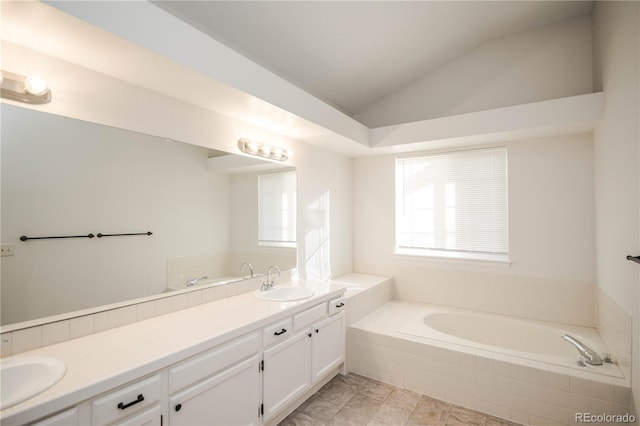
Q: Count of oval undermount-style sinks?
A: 2